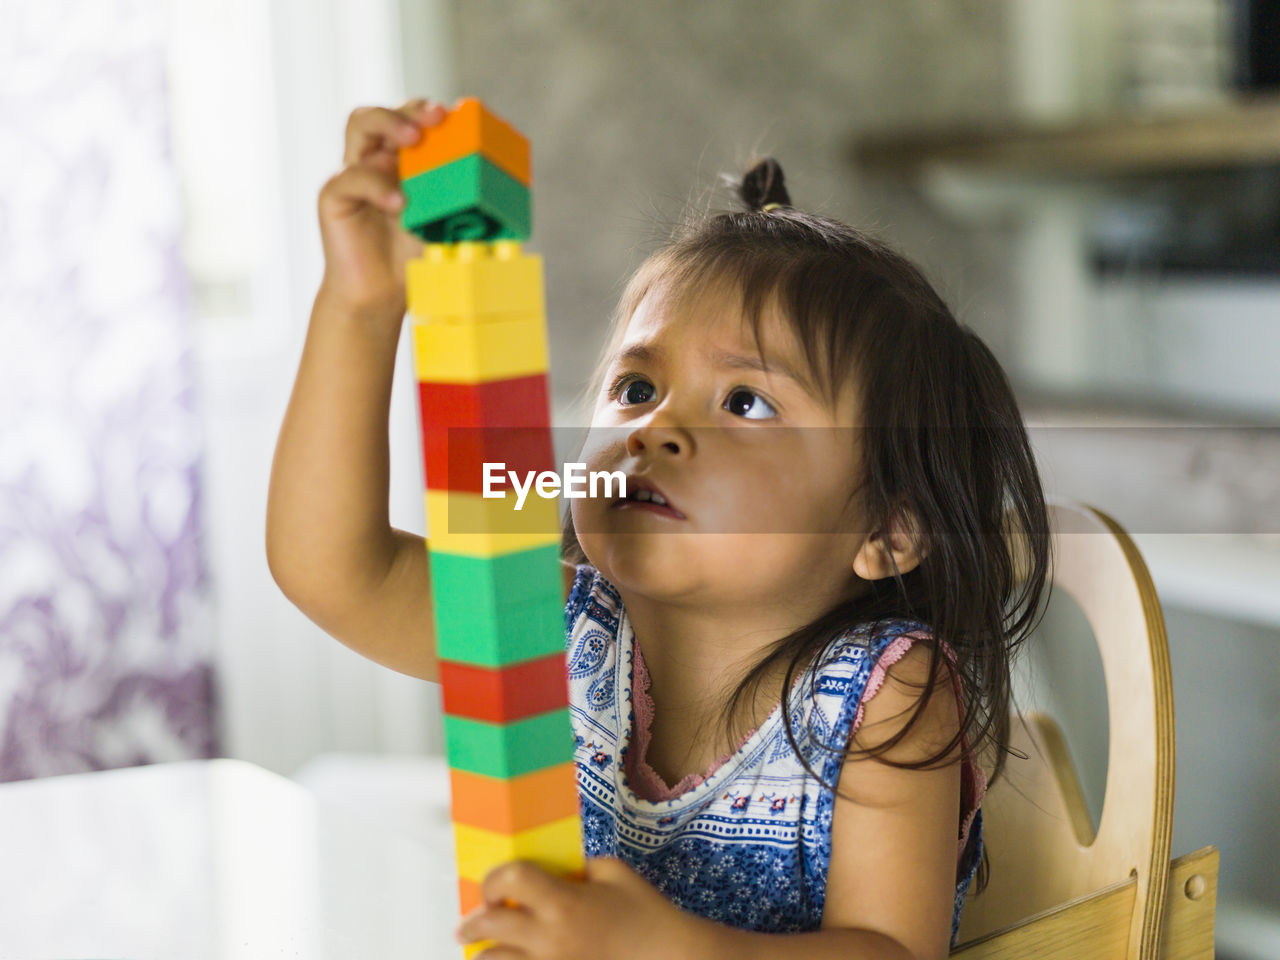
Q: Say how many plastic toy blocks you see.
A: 15